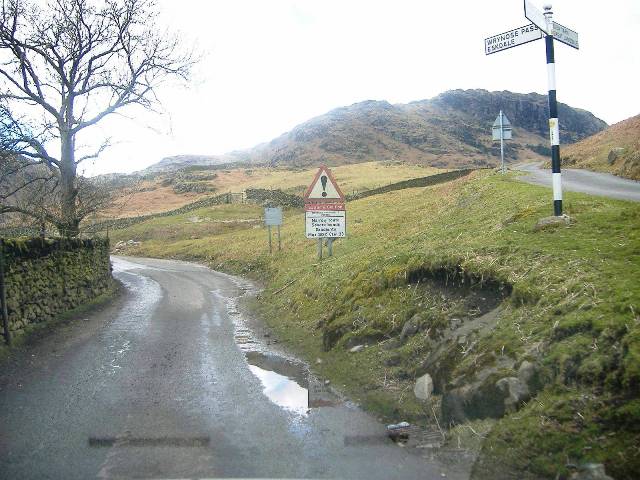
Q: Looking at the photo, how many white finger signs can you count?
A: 3